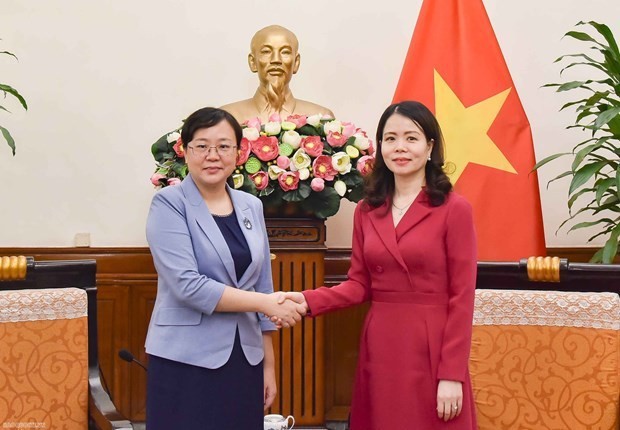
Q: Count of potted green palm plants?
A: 2